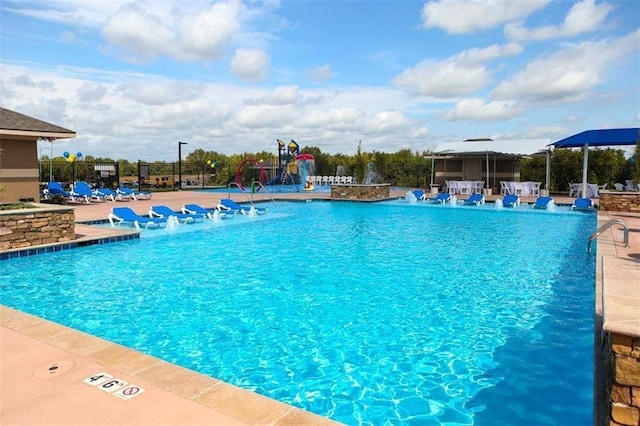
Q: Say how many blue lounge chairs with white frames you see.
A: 14